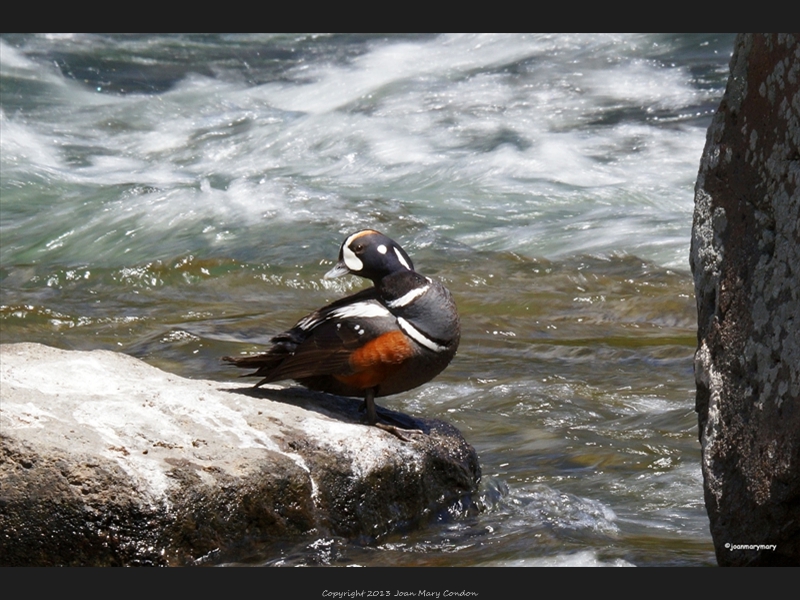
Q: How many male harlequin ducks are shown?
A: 1